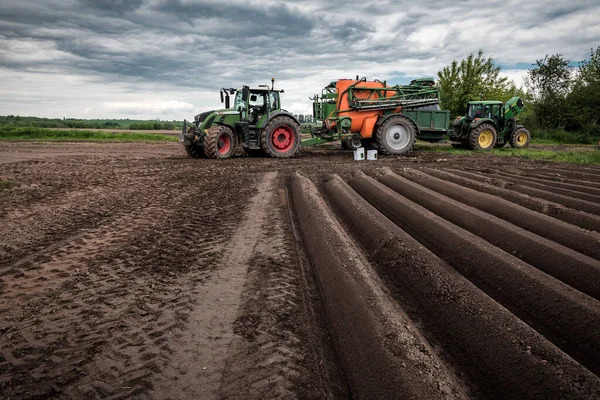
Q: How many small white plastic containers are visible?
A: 2